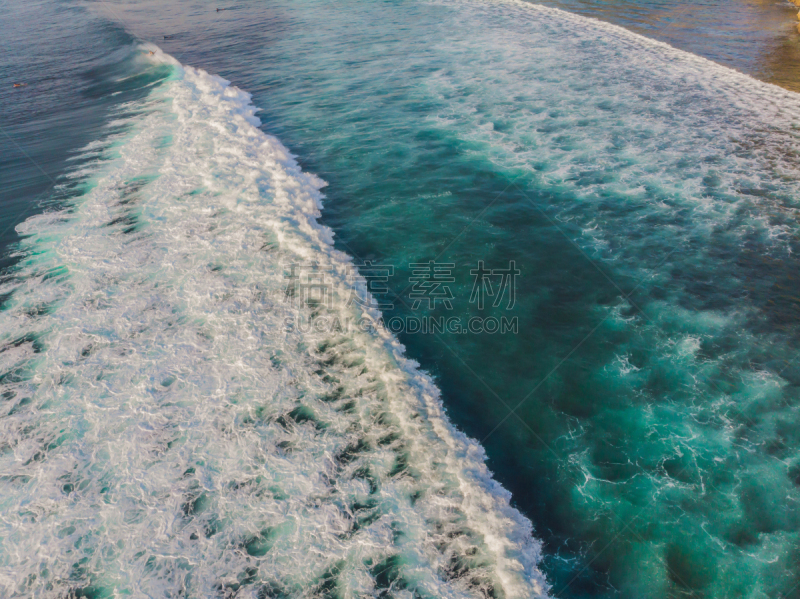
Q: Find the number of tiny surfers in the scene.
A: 4